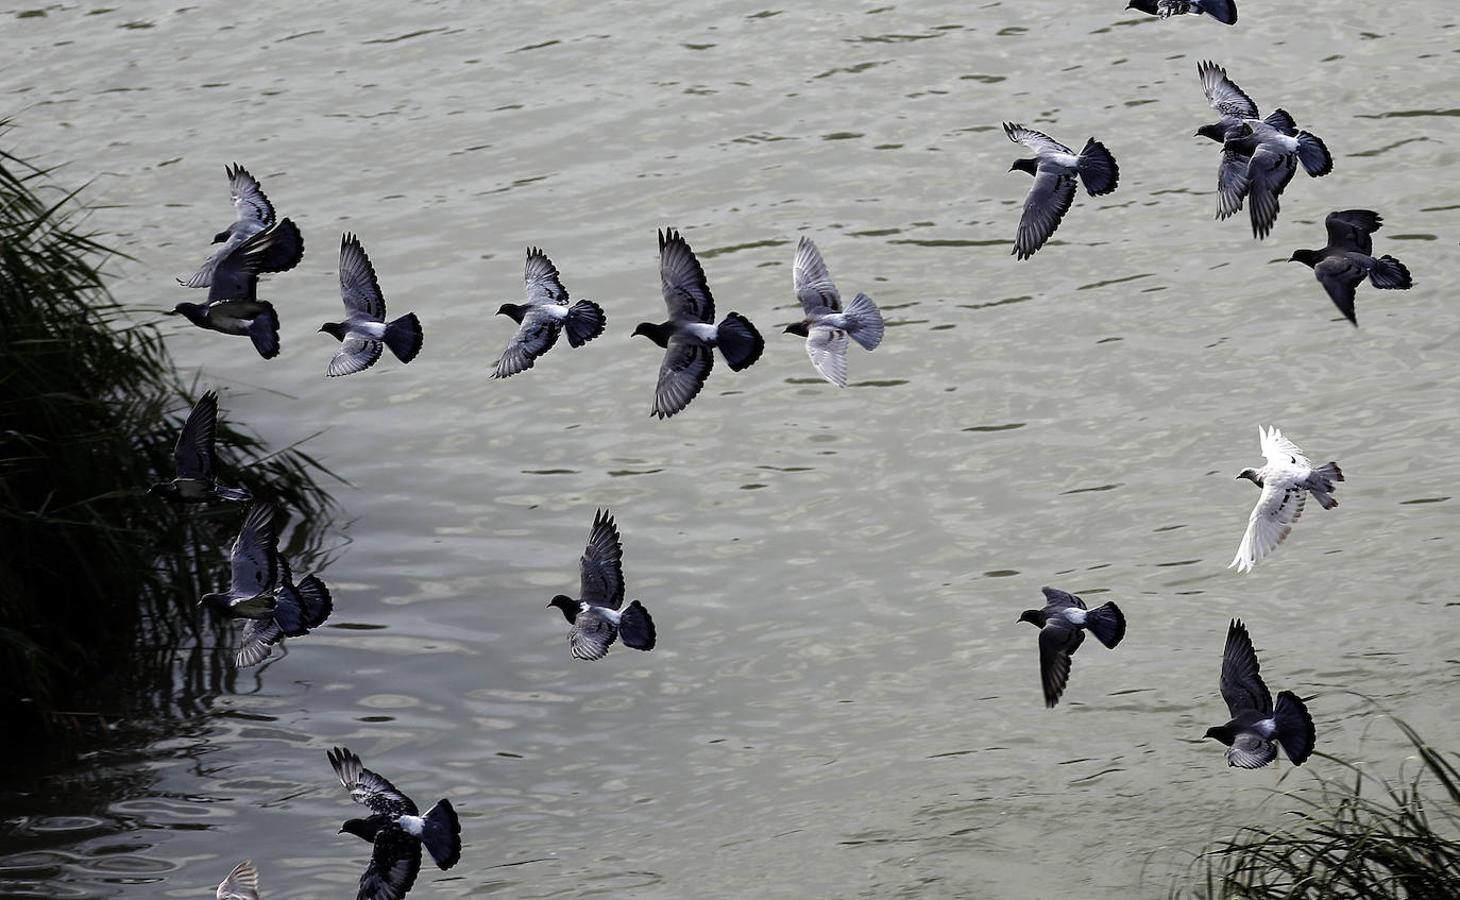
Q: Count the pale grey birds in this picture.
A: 1